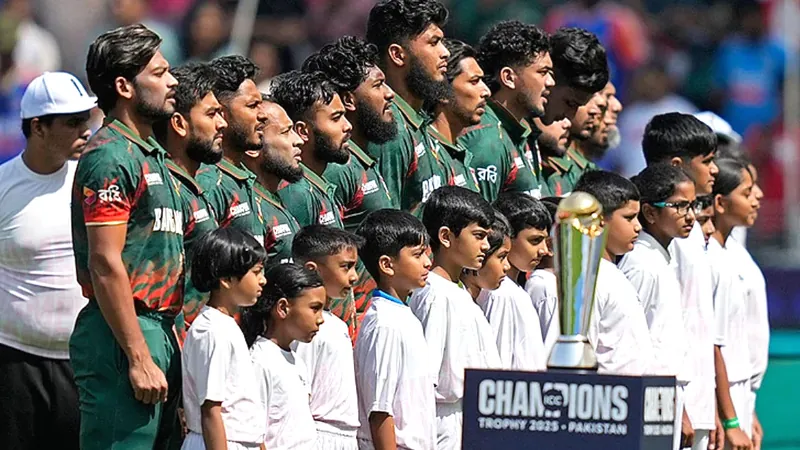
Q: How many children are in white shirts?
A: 14